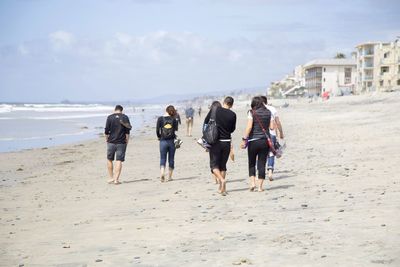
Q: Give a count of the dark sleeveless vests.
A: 1